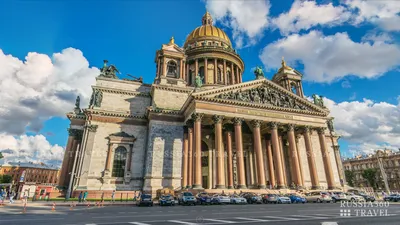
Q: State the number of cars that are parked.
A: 15